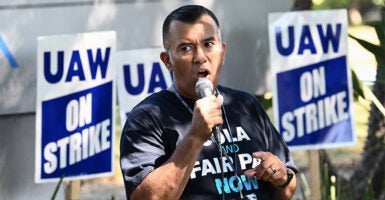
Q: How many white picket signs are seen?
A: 3